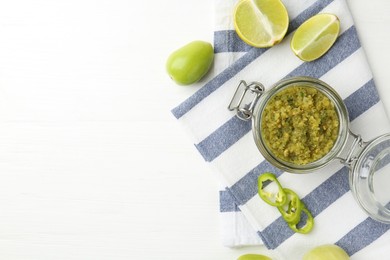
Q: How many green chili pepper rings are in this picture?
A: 3